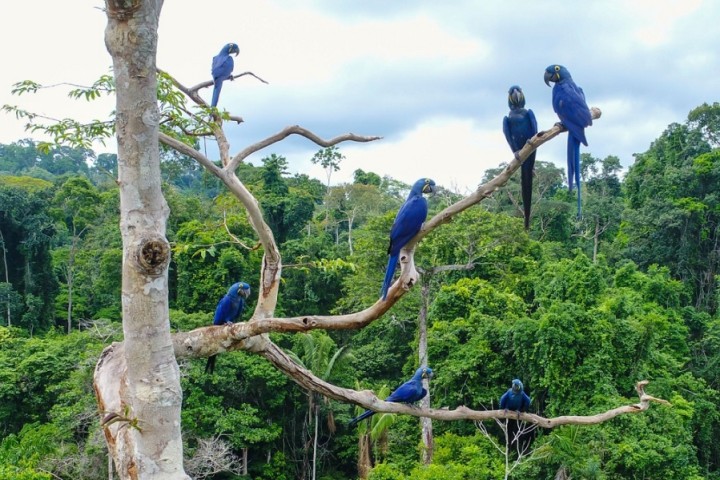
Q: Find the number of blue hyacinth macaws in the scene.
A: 7